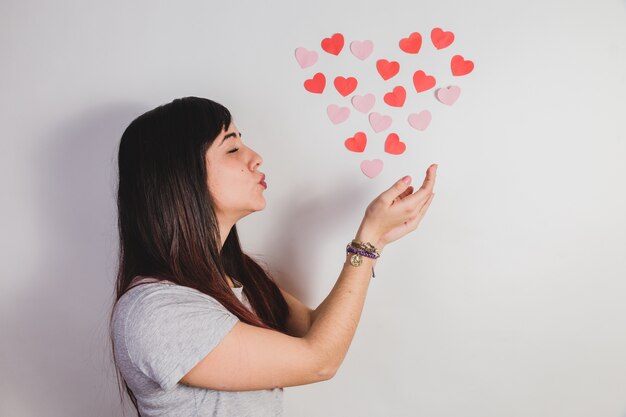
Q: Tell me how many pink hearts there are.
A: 8